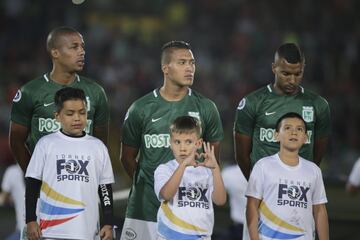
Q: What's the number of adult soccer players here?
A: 3